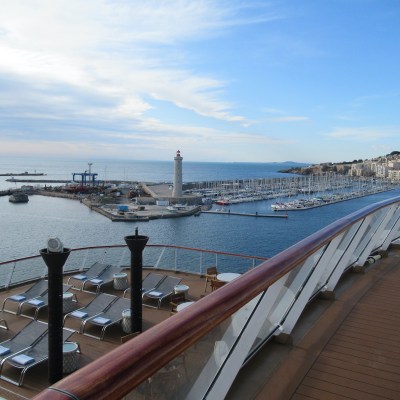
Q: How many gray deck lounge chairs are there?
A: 10